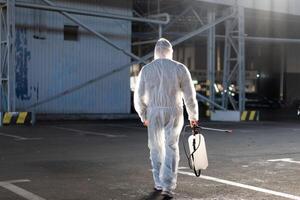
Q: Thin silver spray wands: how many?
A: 1